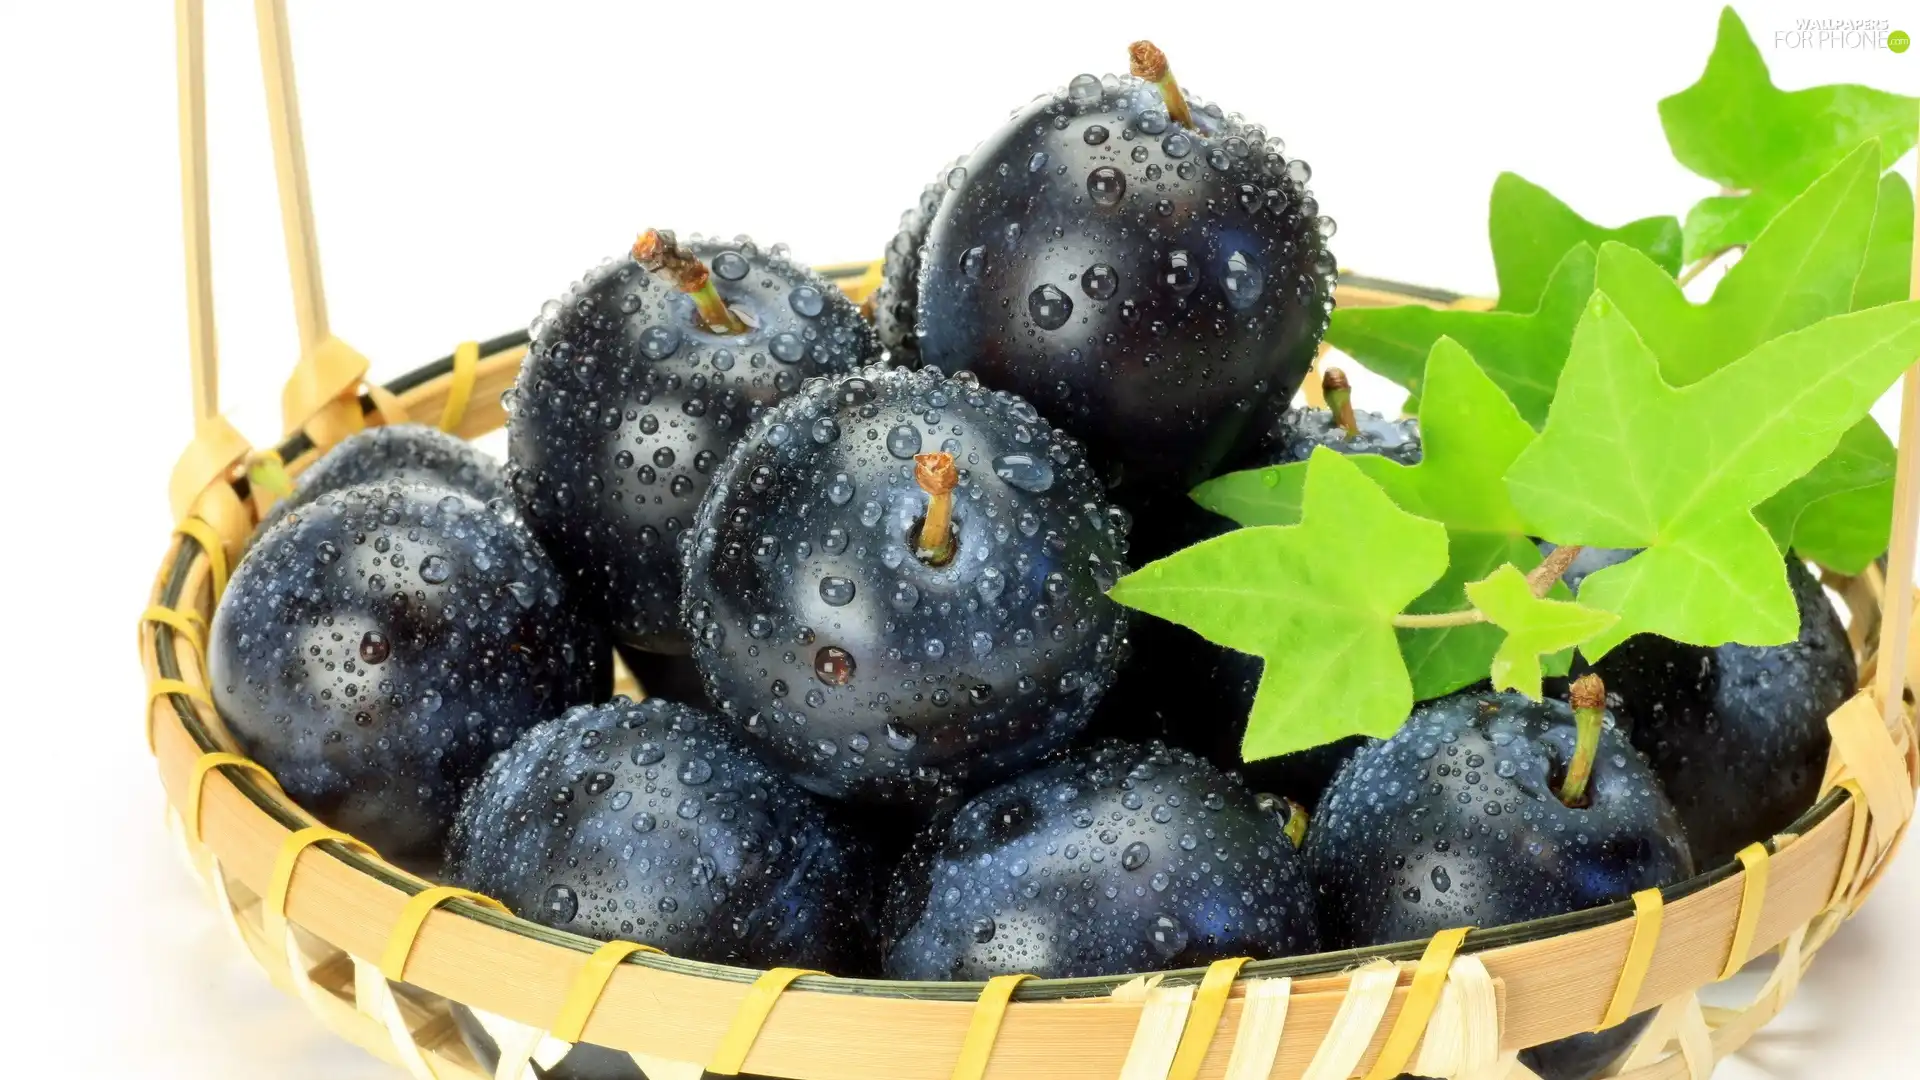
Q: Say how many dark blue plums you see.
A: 11